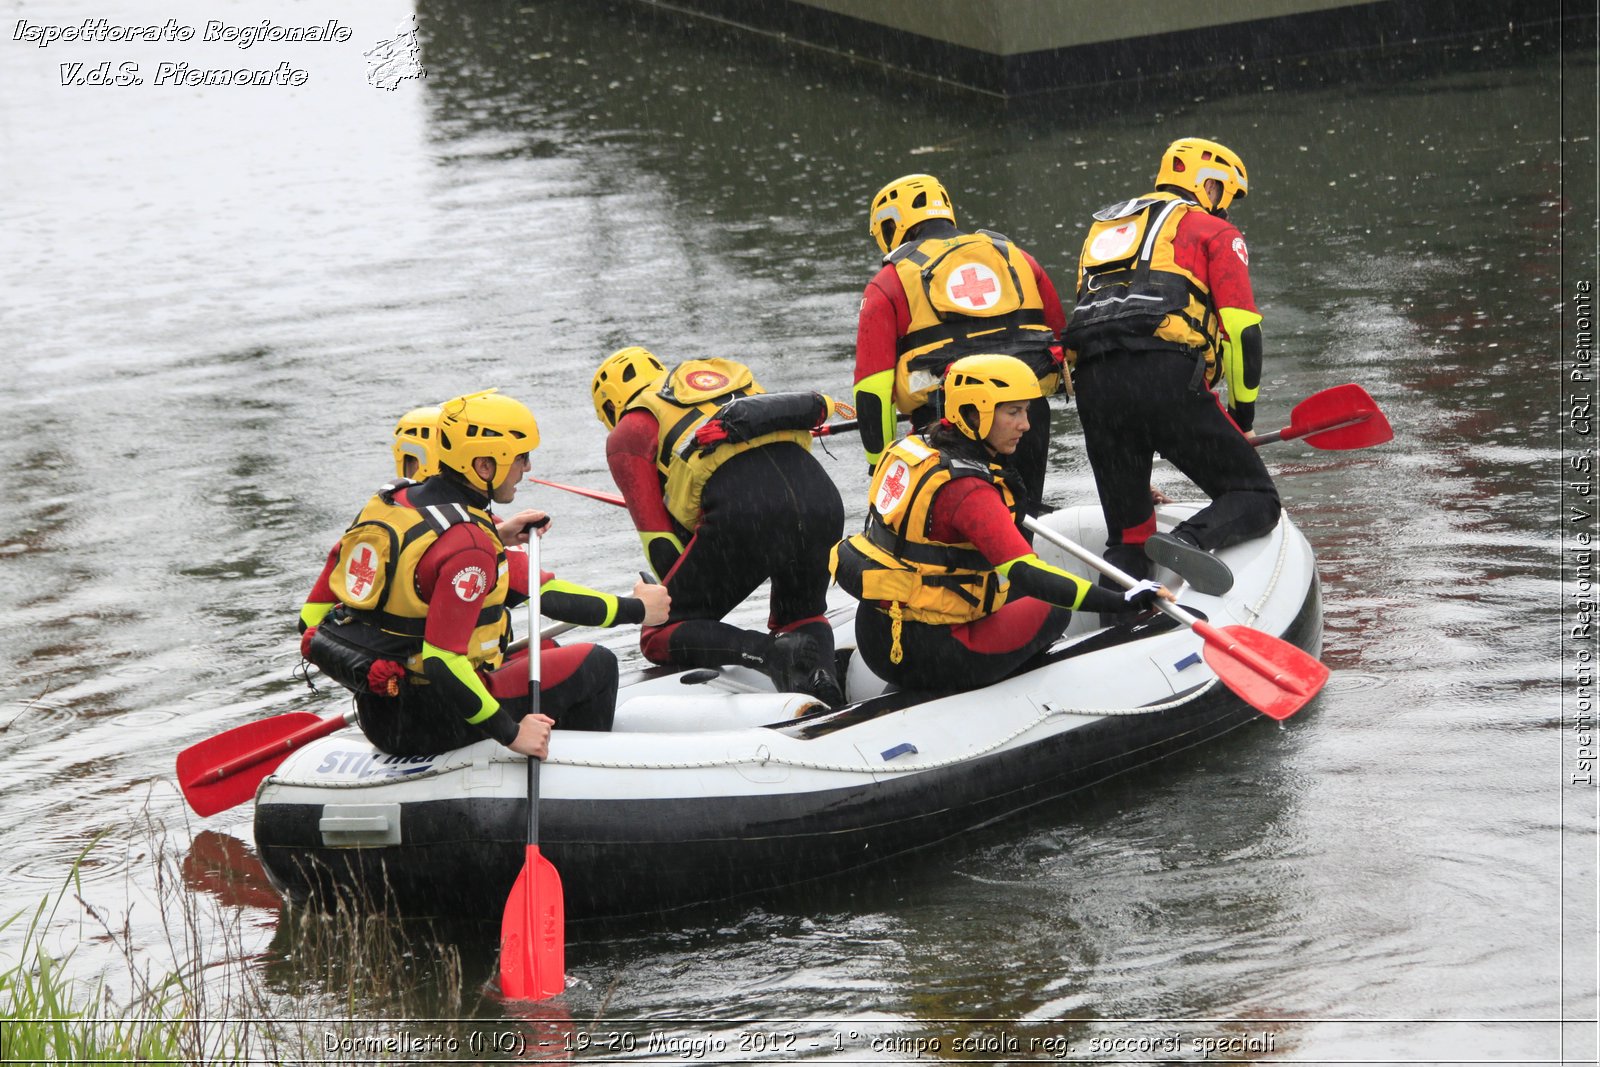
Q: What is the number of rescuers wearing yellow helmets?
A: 6